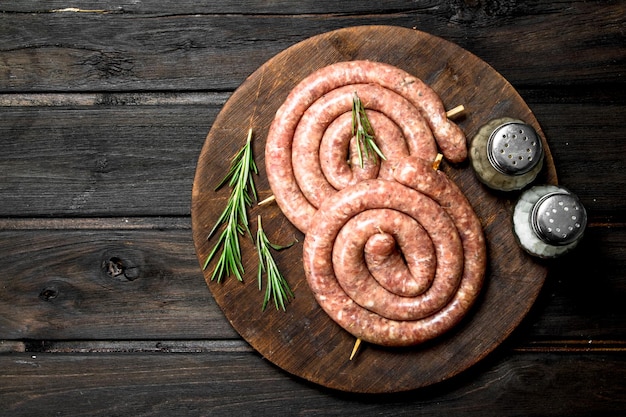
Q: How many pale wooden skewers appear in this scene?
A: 2